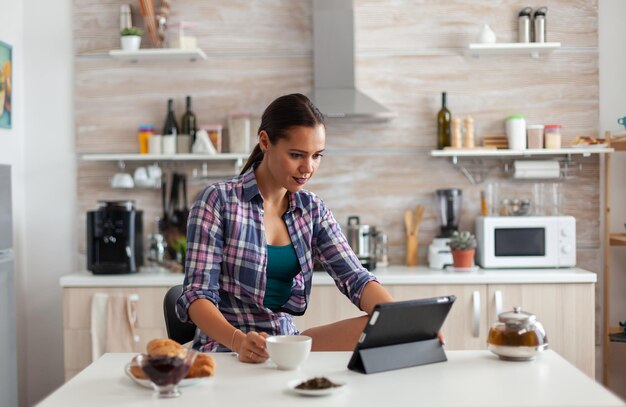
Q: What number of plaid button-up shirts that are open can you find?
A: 1